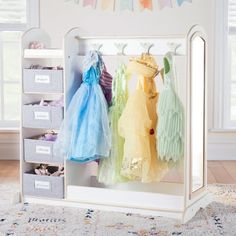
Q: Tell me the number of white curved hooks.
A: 4